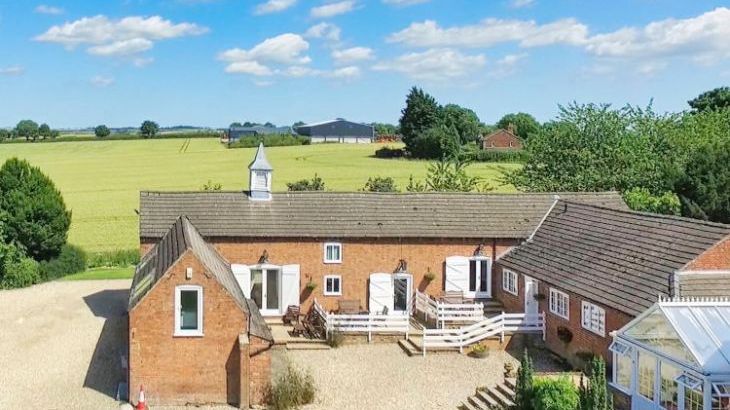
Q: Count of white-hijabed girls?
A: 0